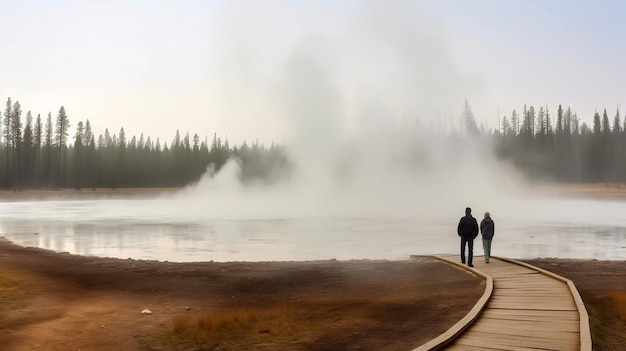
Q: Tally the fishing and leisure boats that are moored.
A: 0